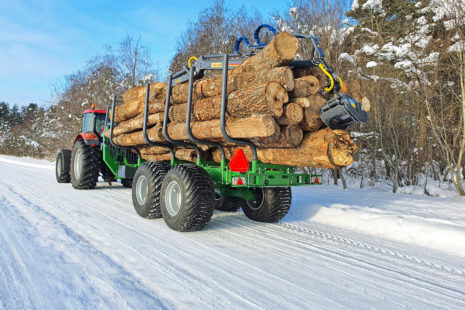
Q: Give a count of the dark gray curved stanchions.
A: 5